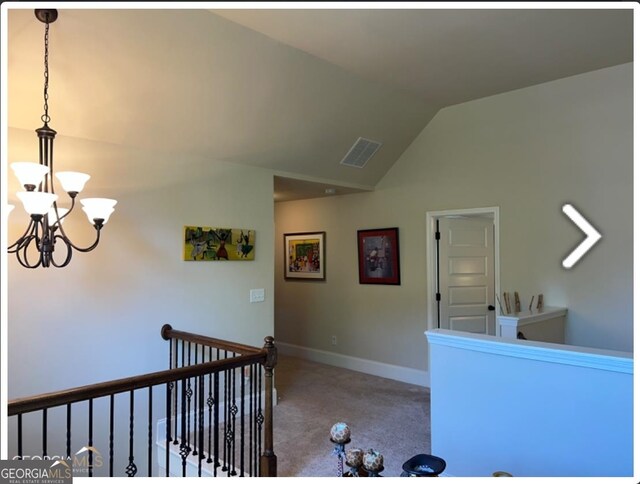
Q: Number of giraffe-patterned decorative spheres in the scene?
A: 3